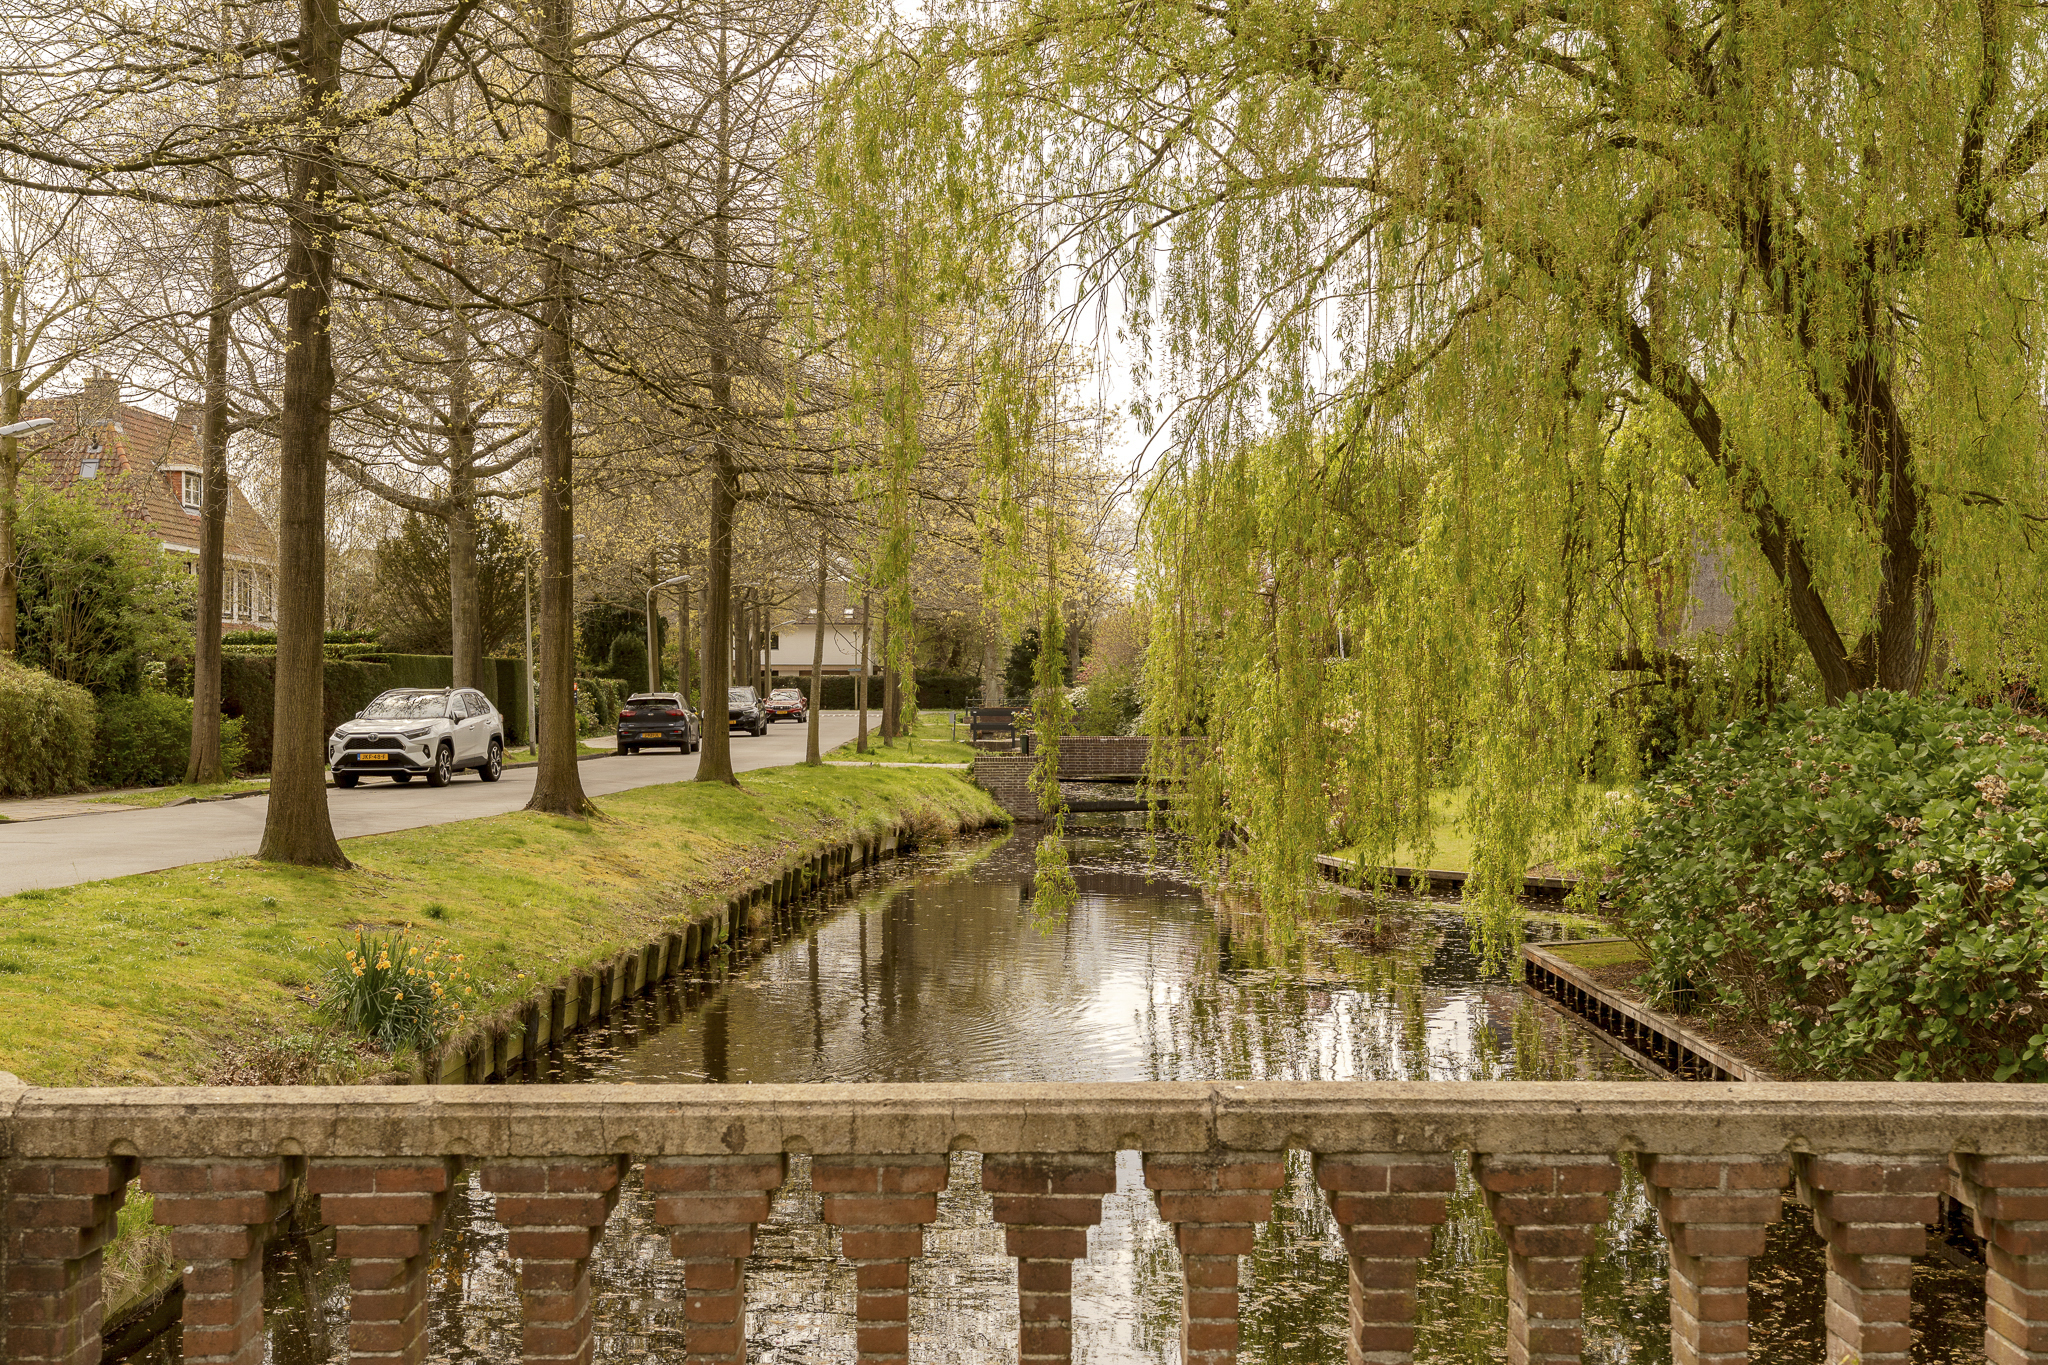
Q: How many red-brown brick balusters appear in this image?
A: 13